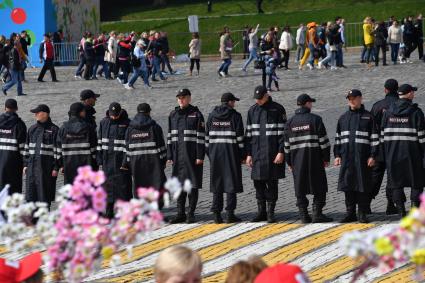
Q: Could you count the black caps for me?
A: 13